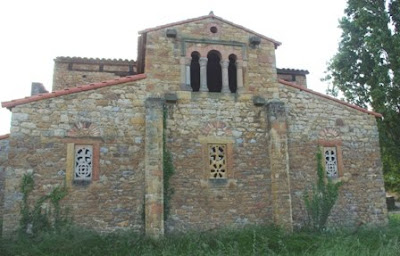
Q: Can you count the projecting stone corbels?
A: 4